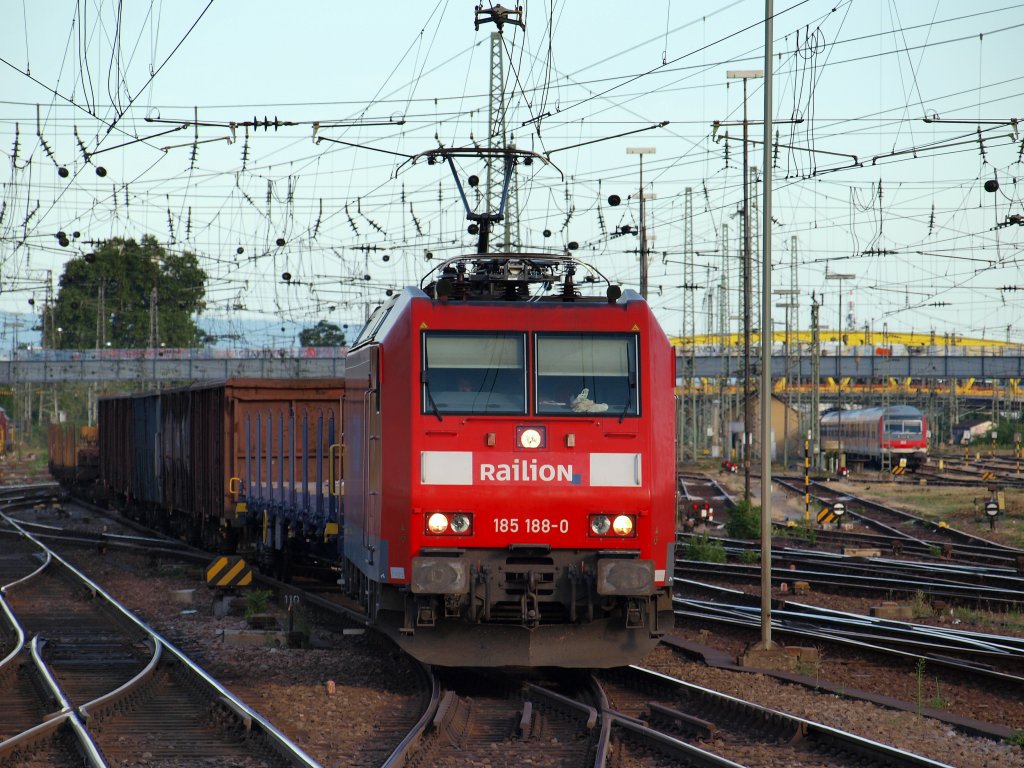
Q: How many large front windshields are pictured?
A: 2